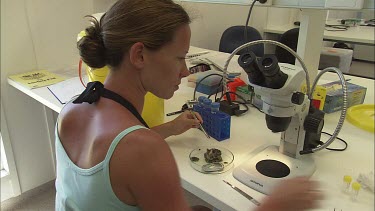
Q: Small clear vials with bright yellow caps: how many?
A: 2